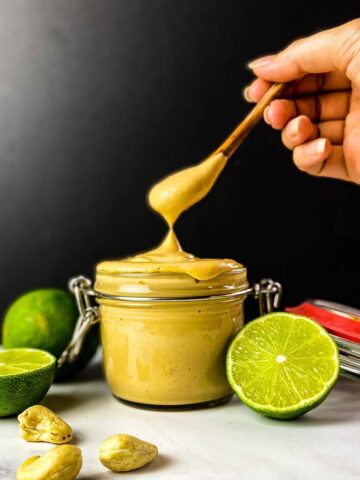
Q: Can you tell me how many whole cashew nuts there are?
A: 3